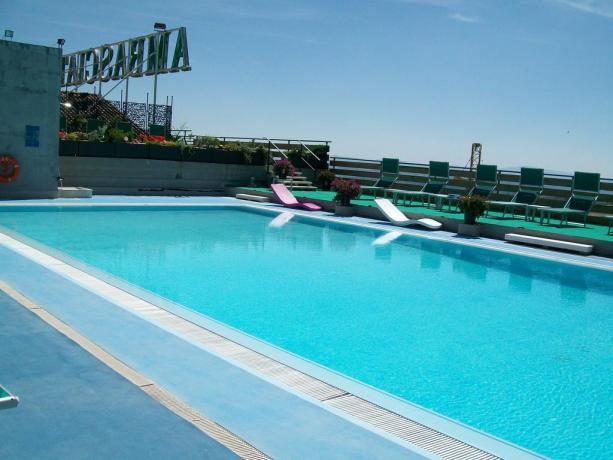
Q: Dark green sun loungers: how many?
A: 5